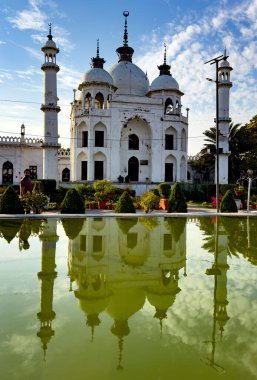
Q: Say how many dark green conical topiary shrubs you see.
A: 5